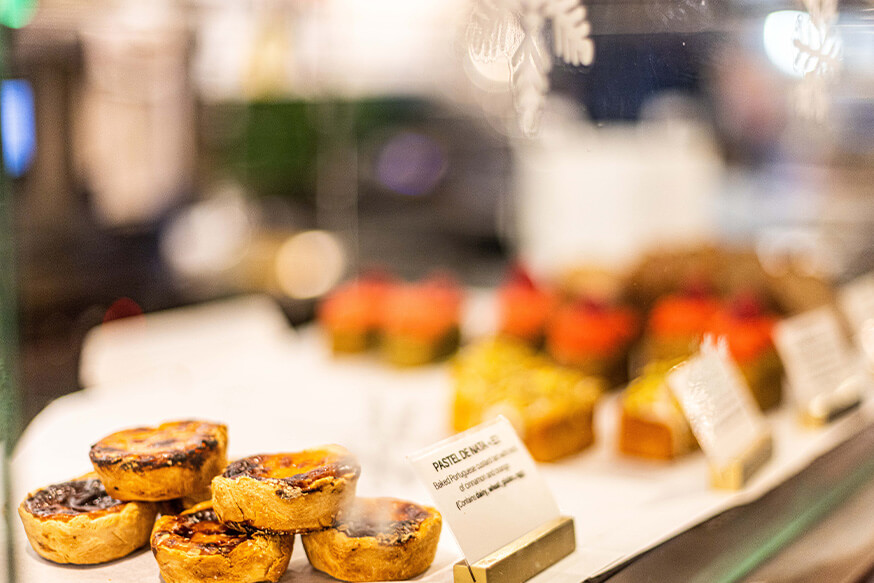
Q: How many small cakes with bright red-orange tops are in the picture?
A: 6